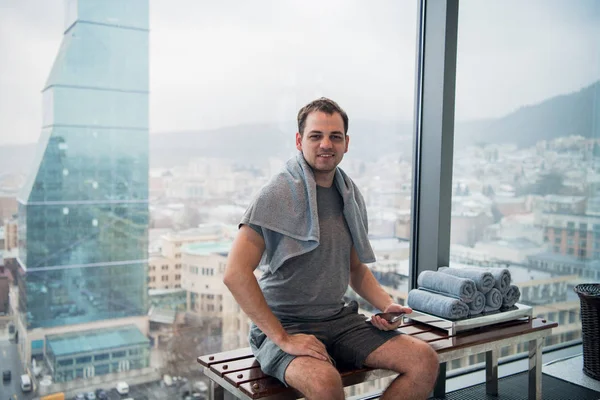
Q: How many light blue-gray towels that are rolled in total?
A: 7